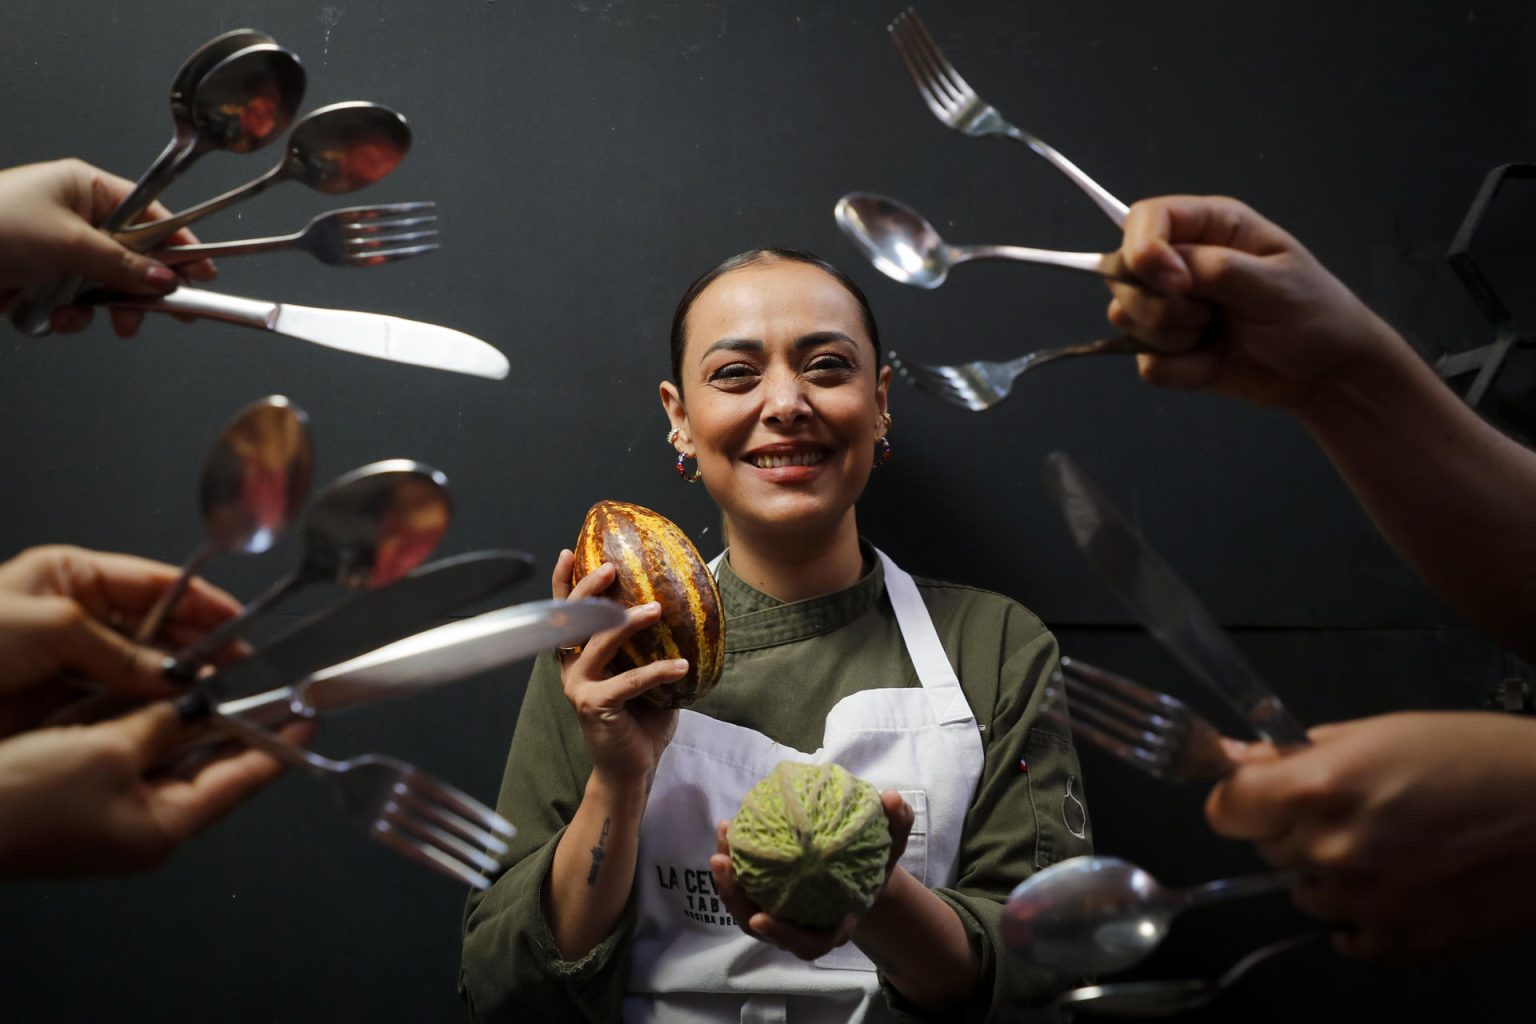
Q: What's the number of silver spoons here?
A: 8